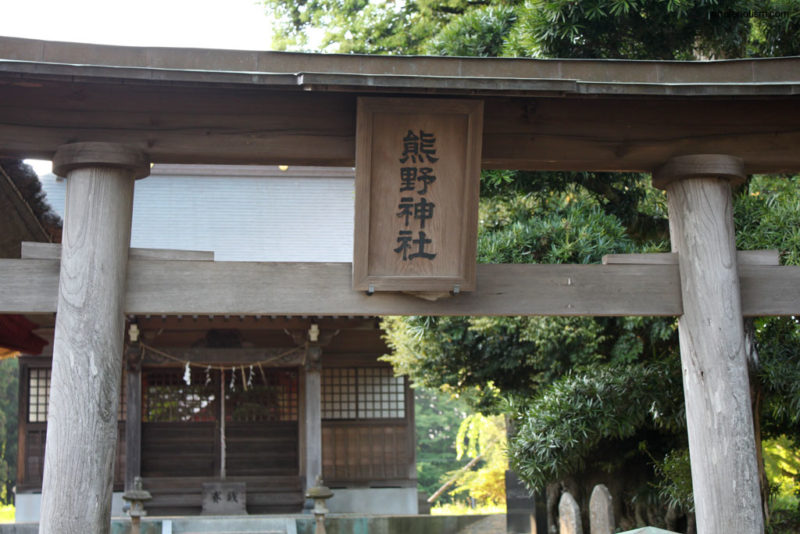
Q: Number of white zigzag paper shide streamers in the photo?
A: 4